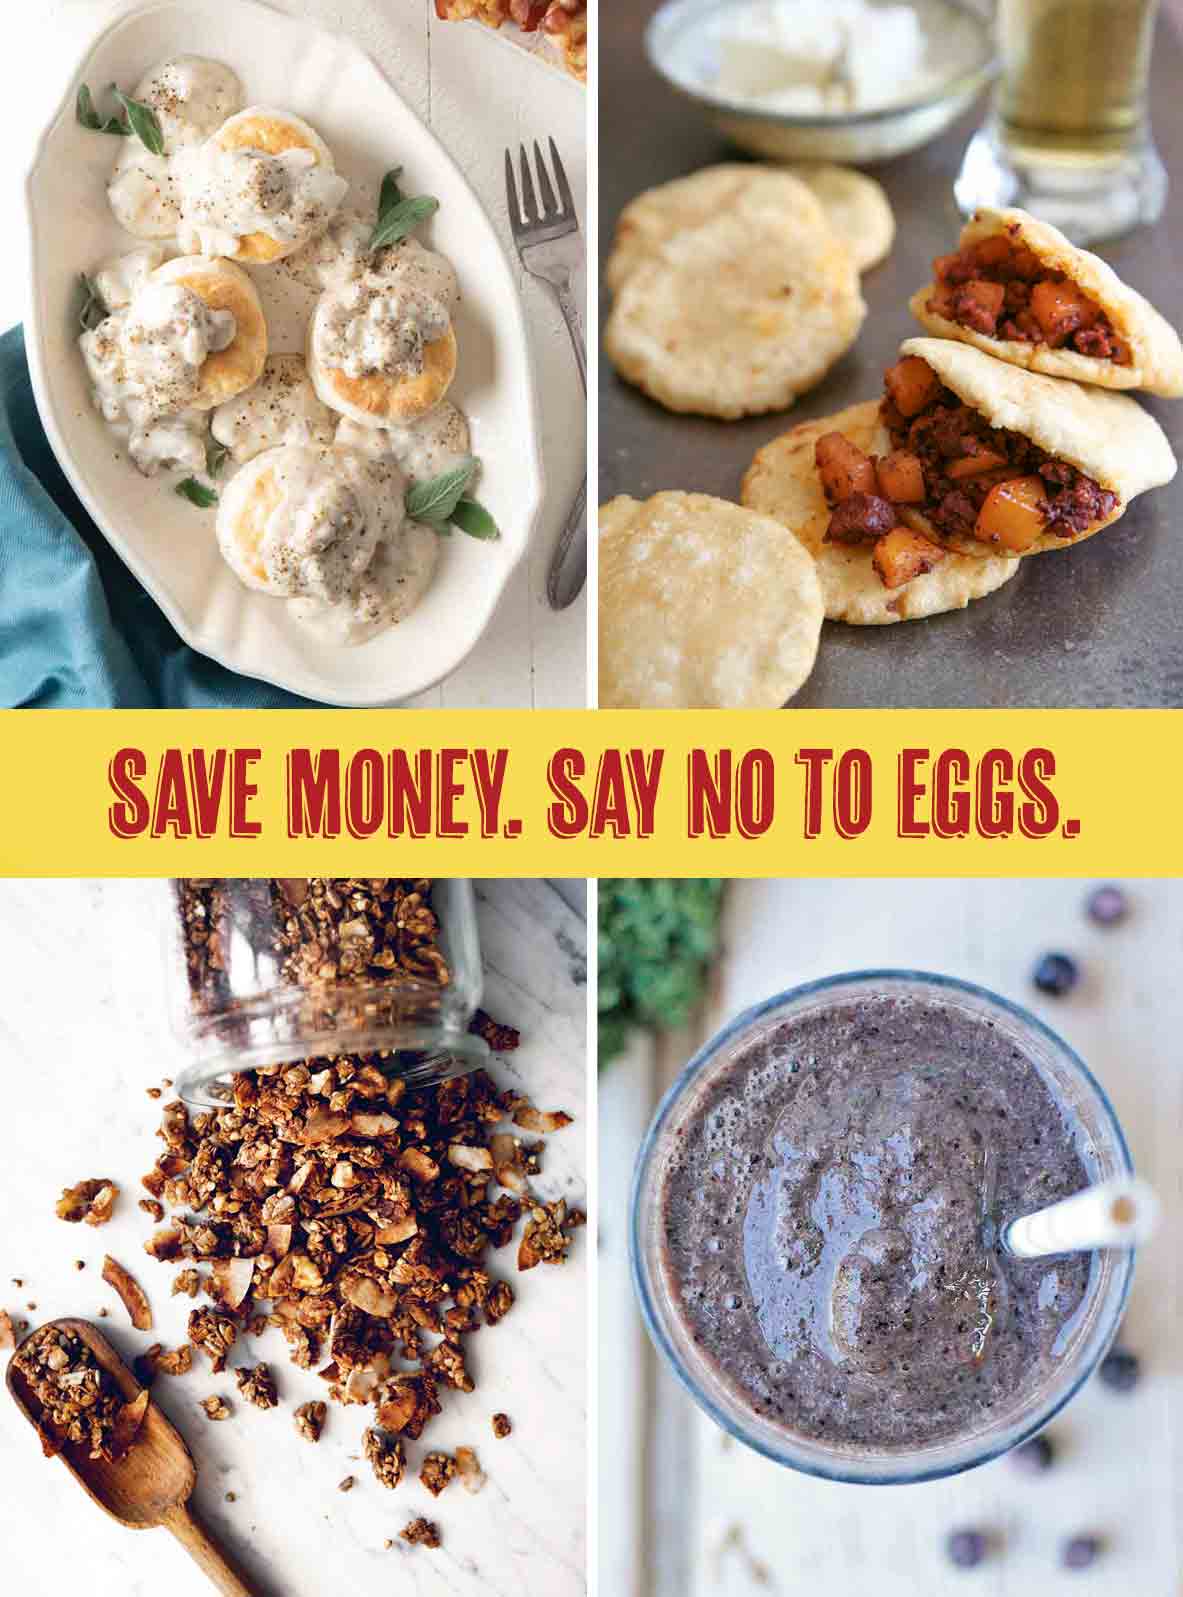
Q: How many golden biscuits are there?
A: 4